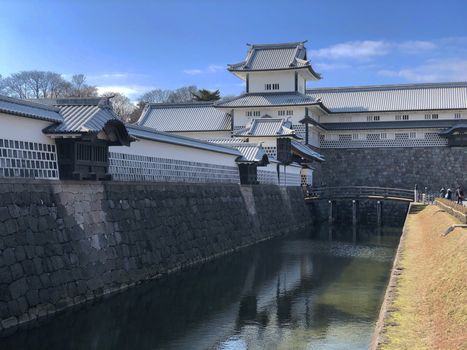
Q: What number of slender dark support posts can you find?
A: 3